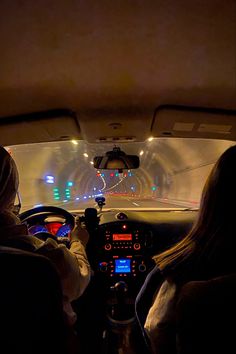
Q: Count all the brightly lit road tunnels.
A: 1